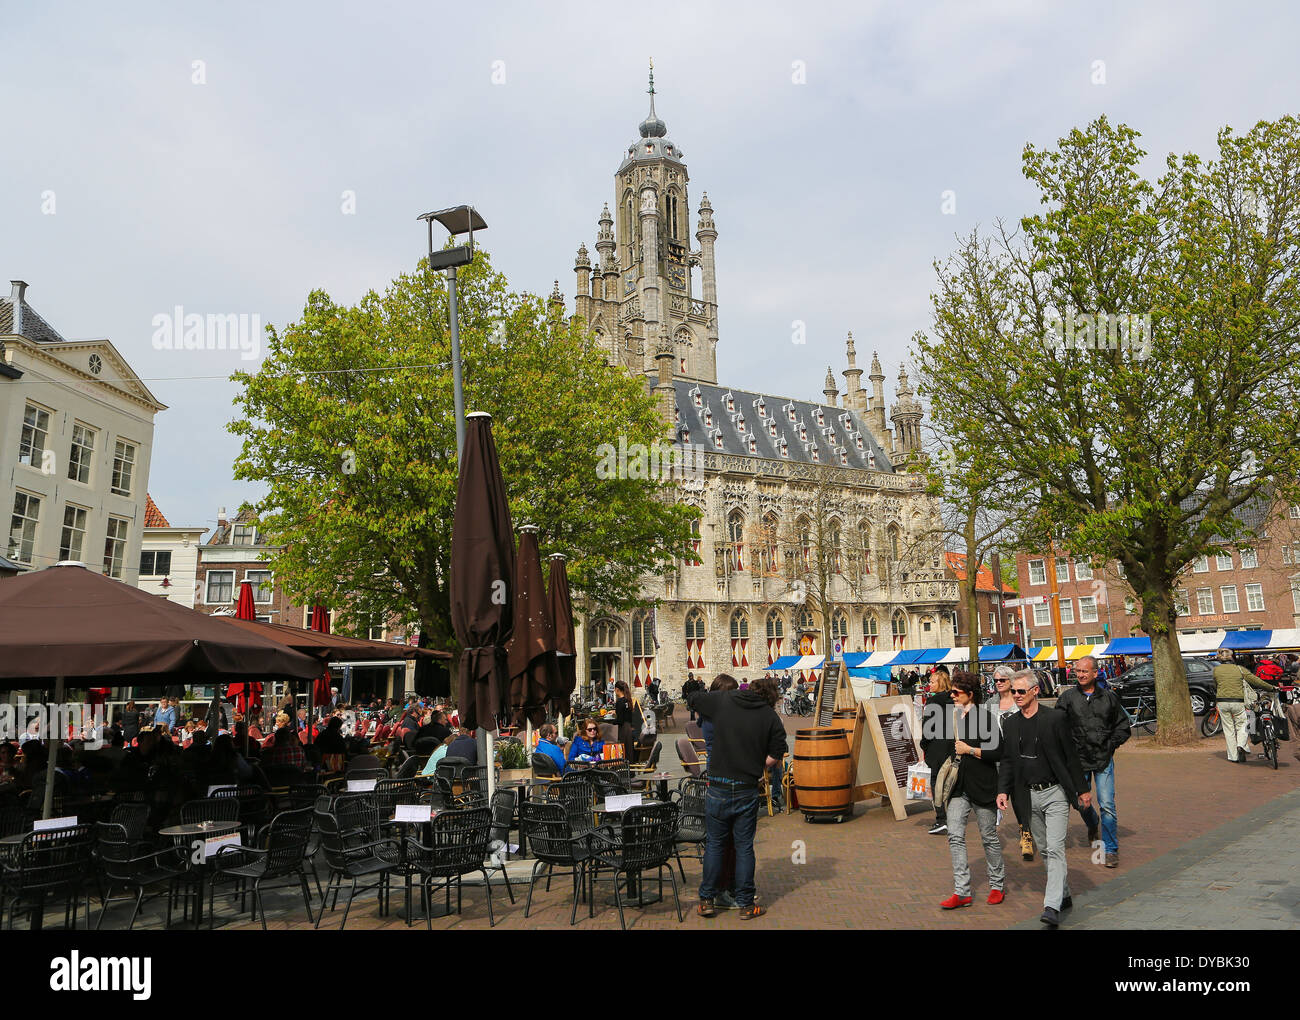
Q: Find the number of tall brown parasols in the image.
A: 3